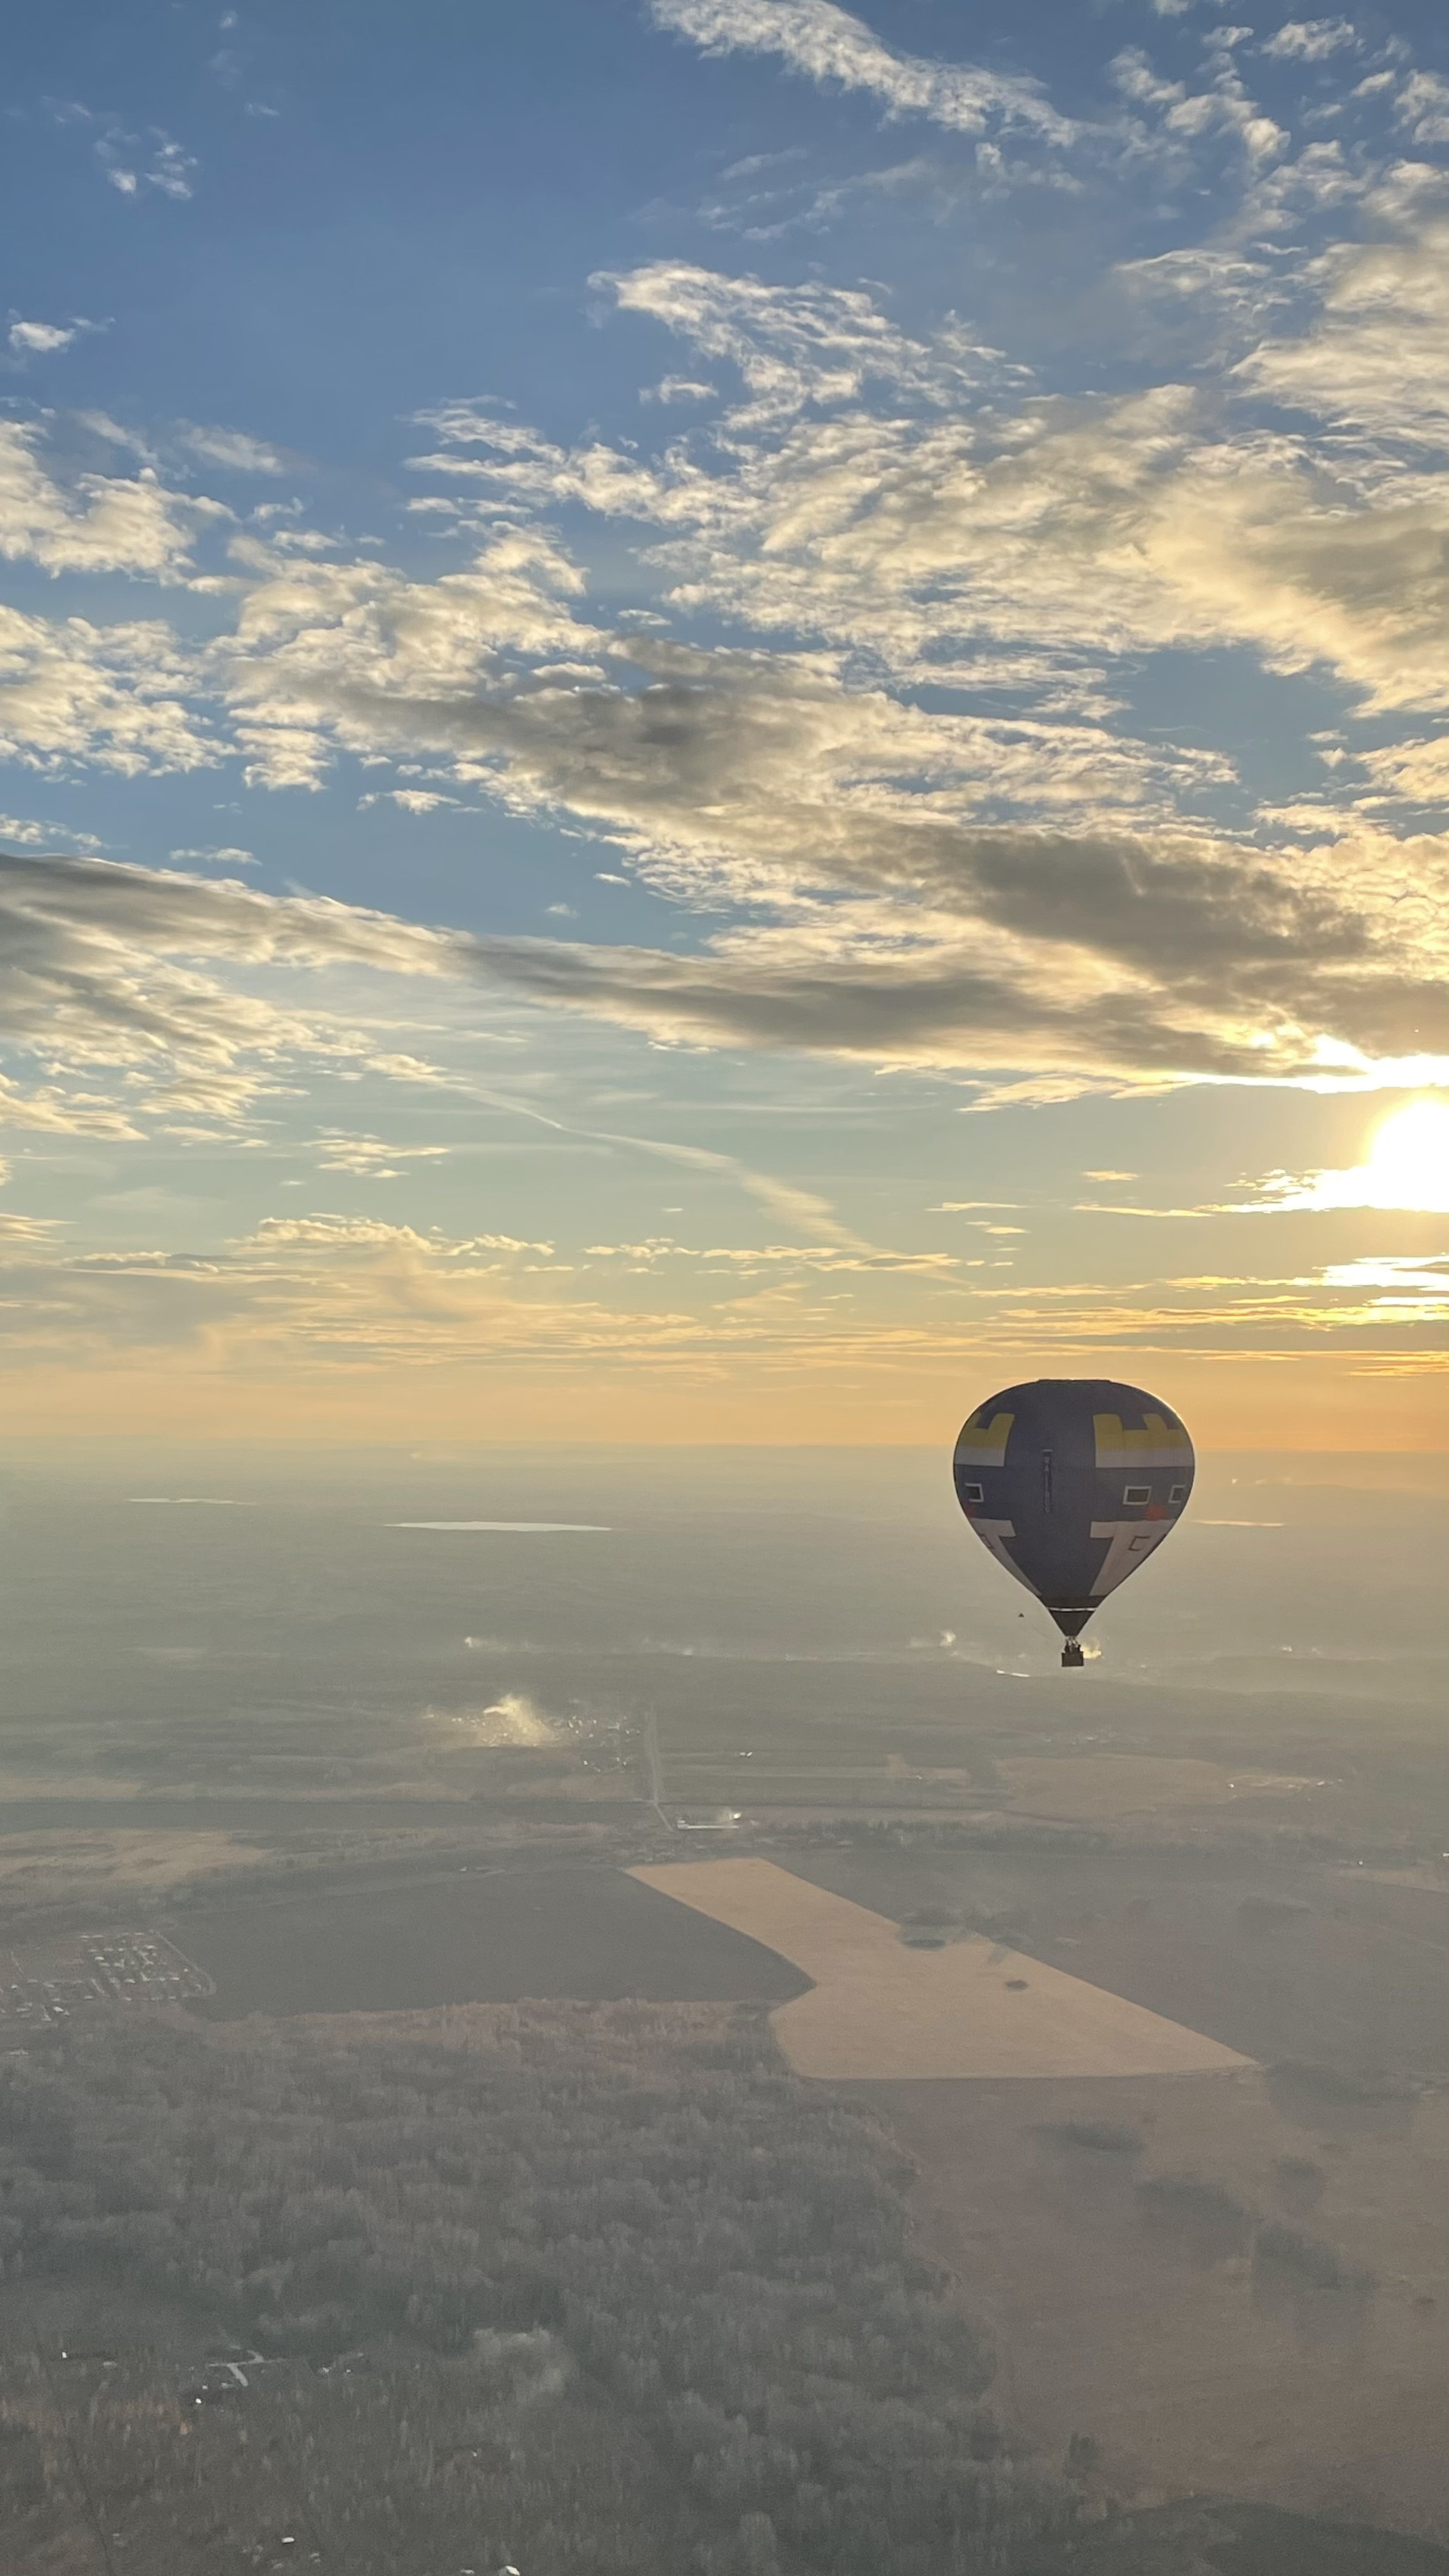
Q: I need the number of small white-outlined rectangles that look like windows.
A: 3